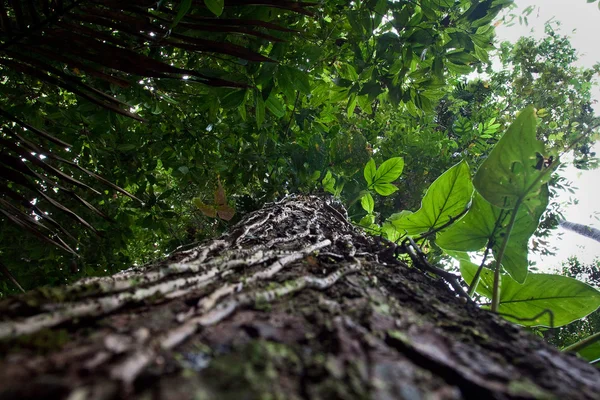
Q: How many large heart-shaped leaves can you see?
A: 4